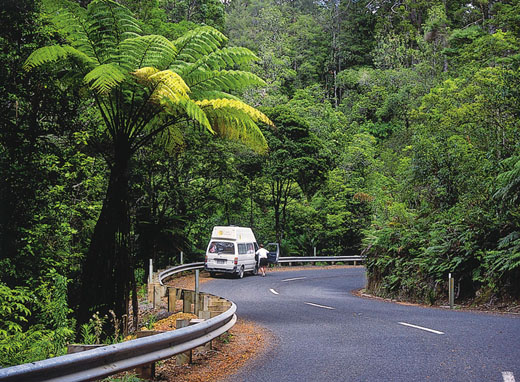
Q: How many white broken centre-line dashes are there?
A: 5